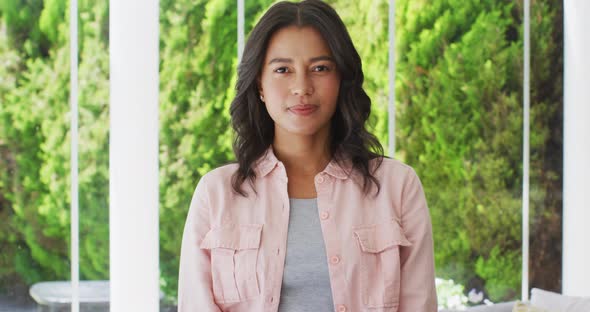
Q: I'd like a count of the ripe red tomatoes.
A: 0